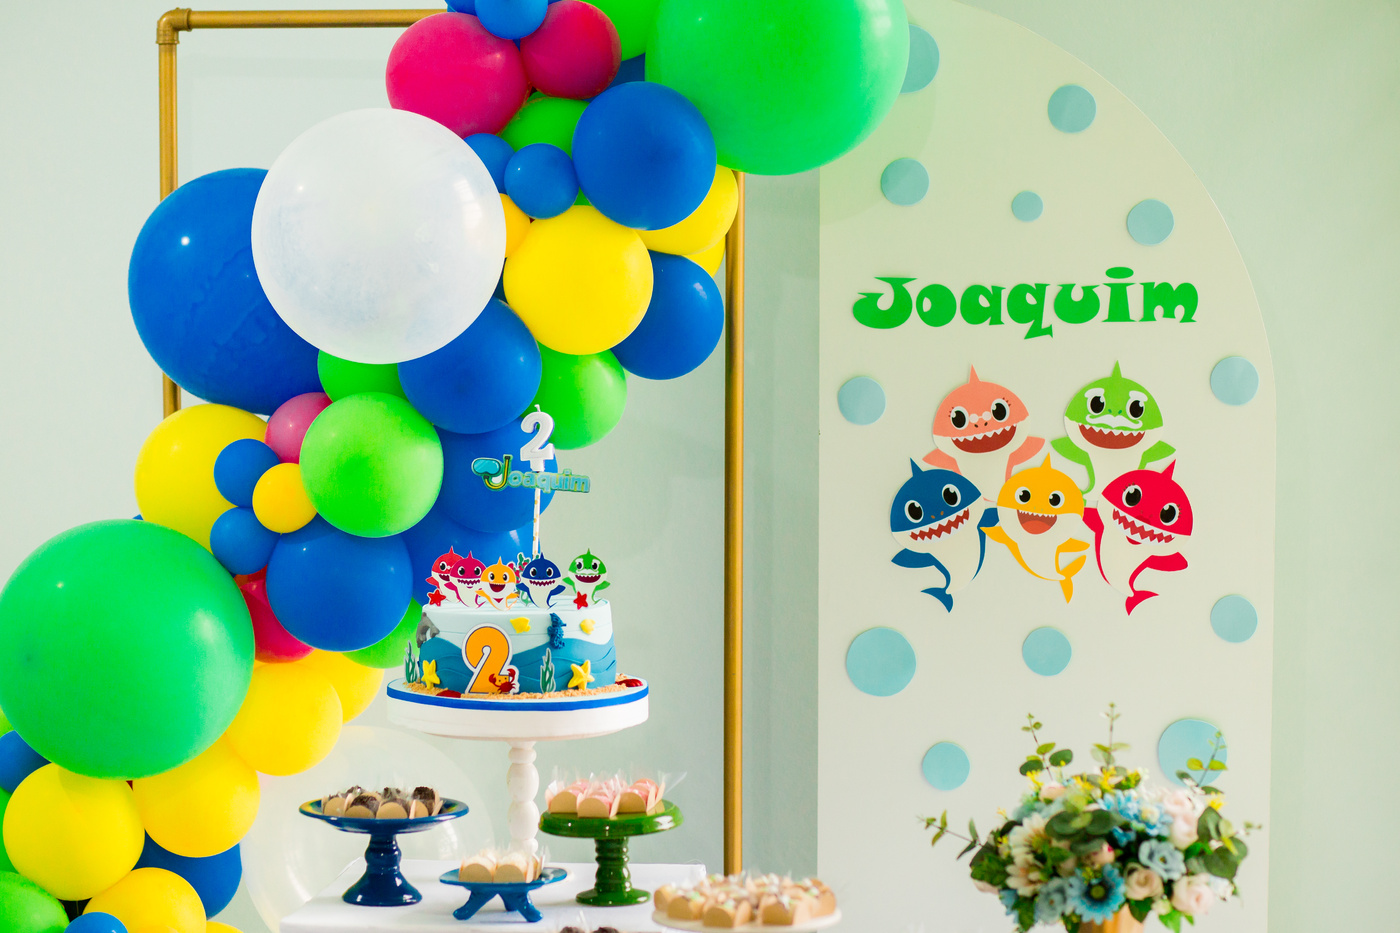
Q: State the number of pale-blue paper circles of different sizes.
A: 12